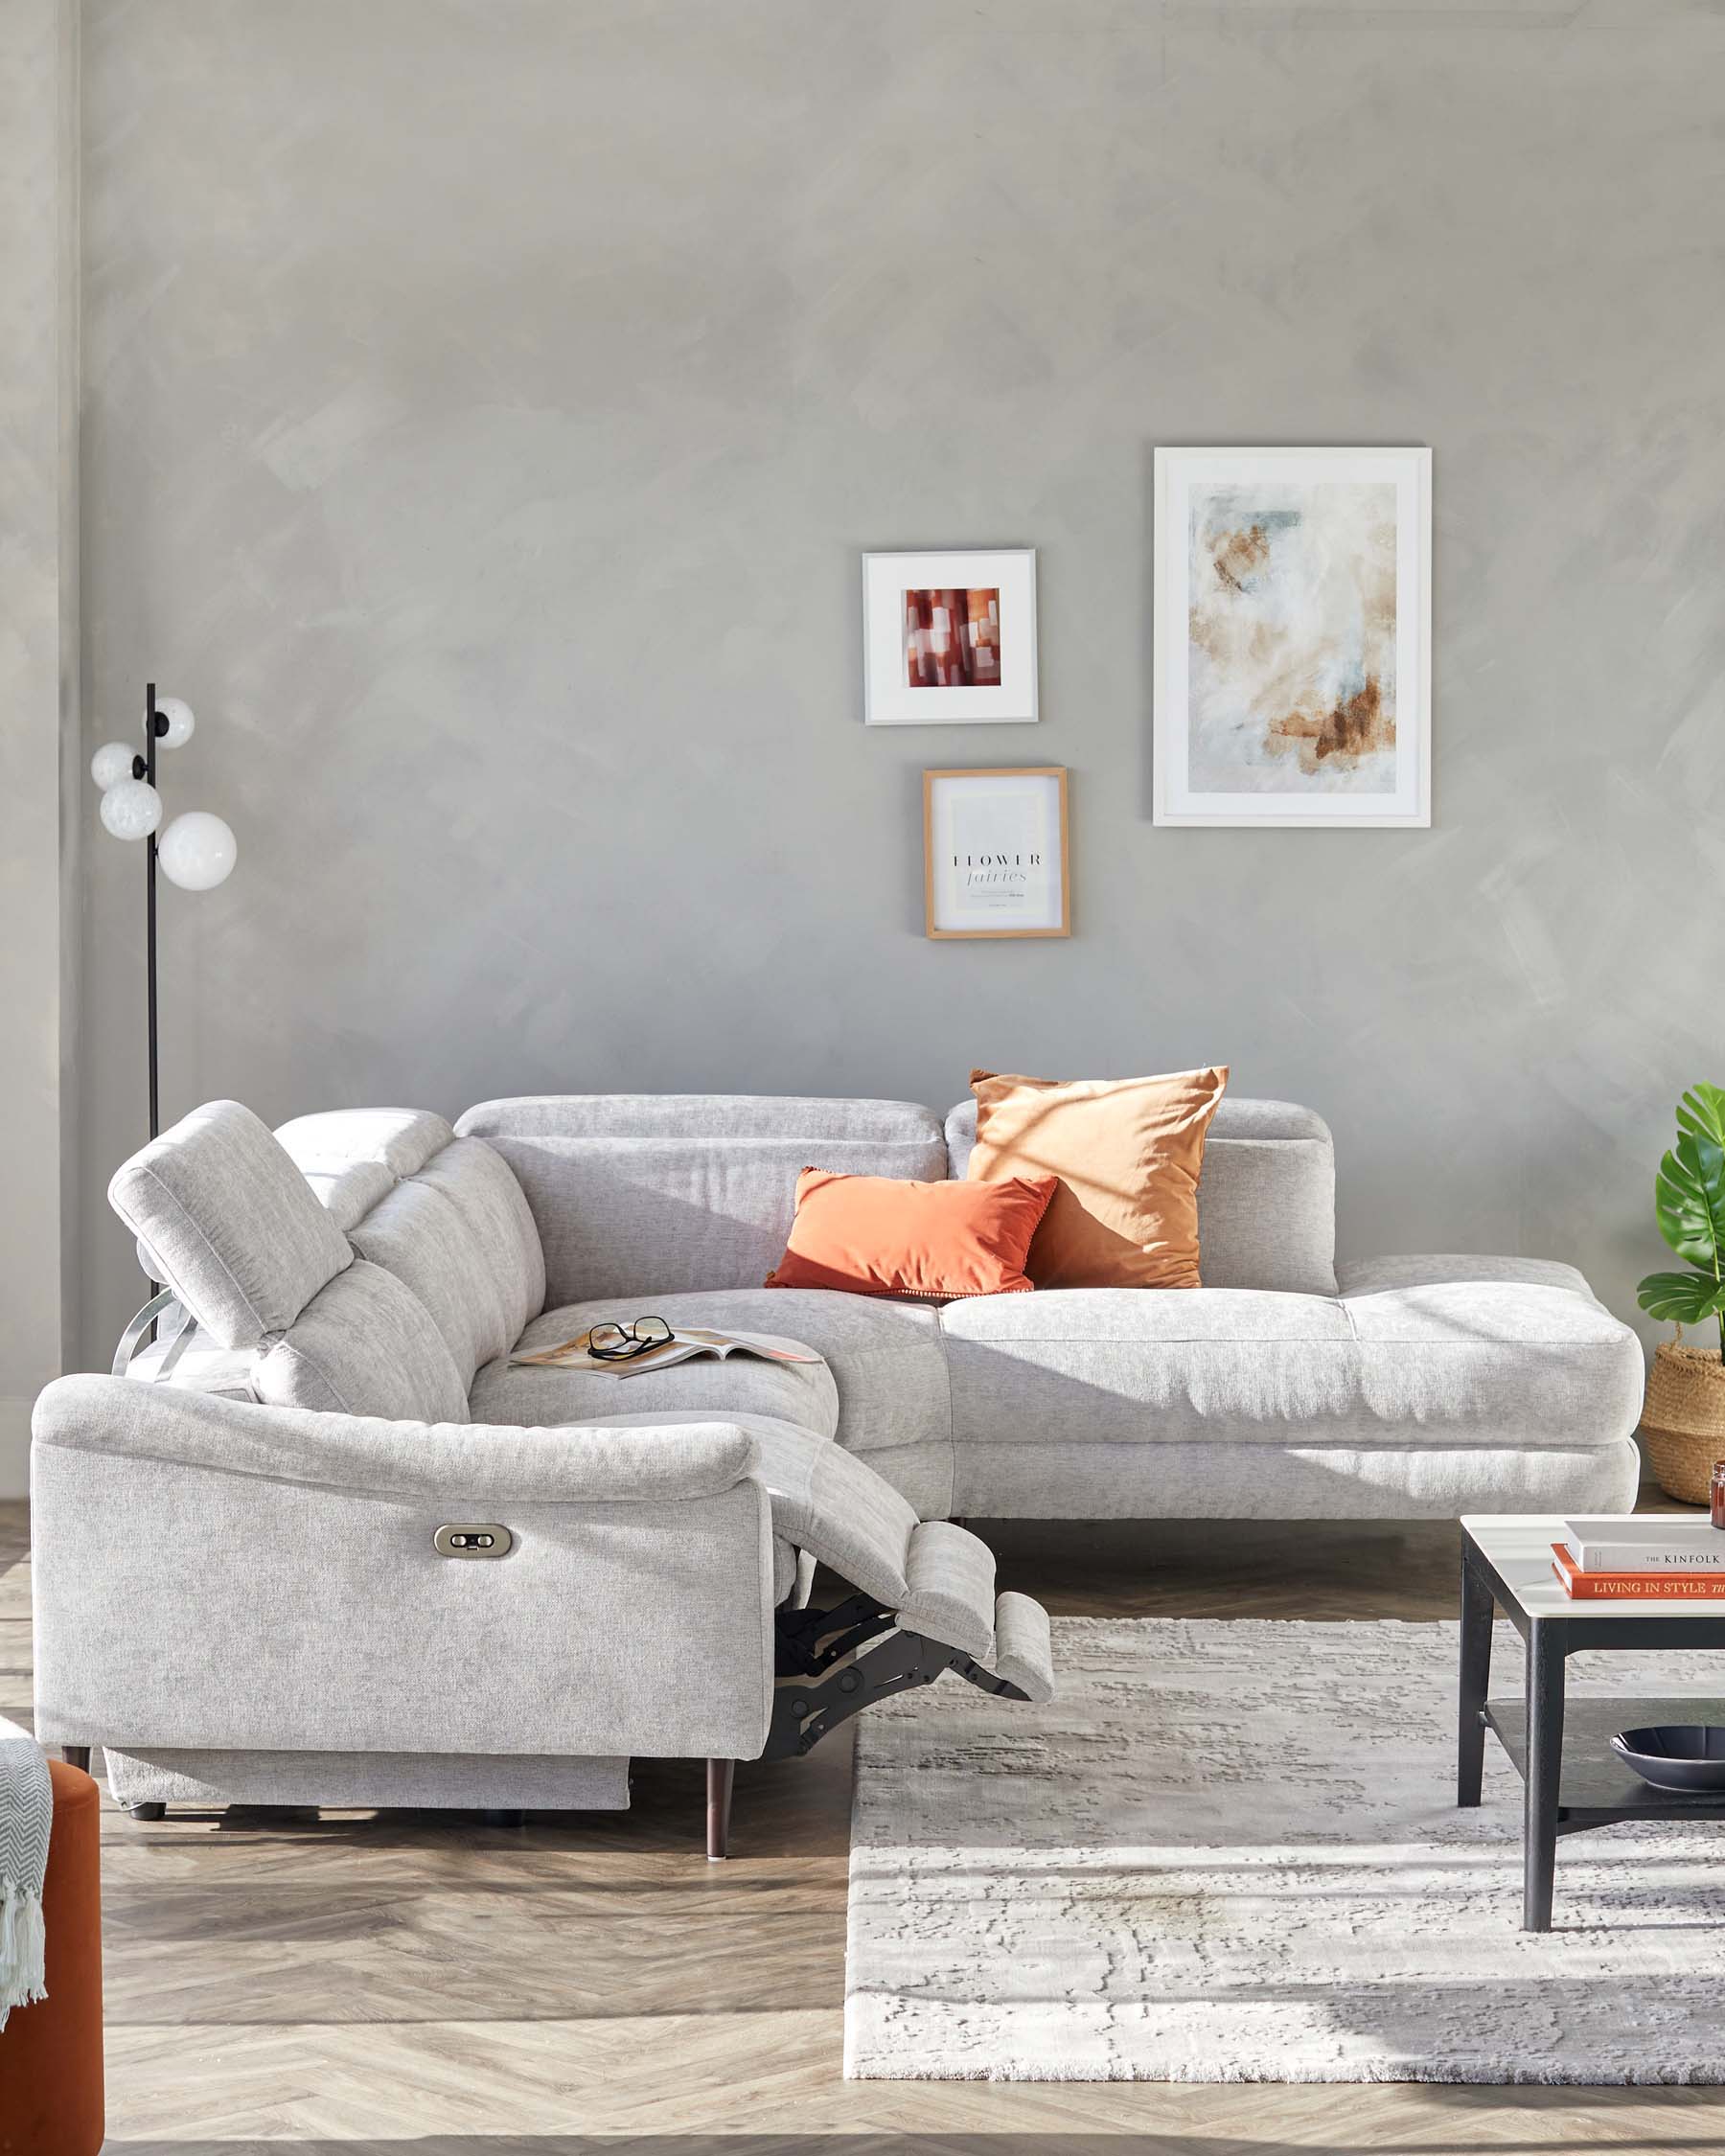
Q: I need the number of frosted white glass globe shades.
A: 4